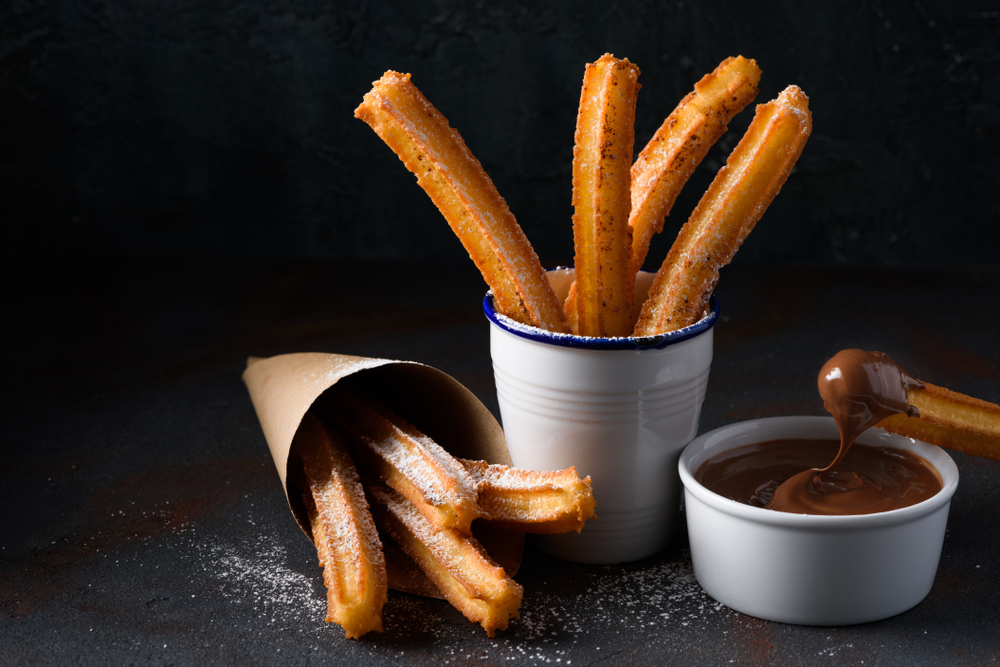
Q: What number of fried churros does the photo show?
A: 9